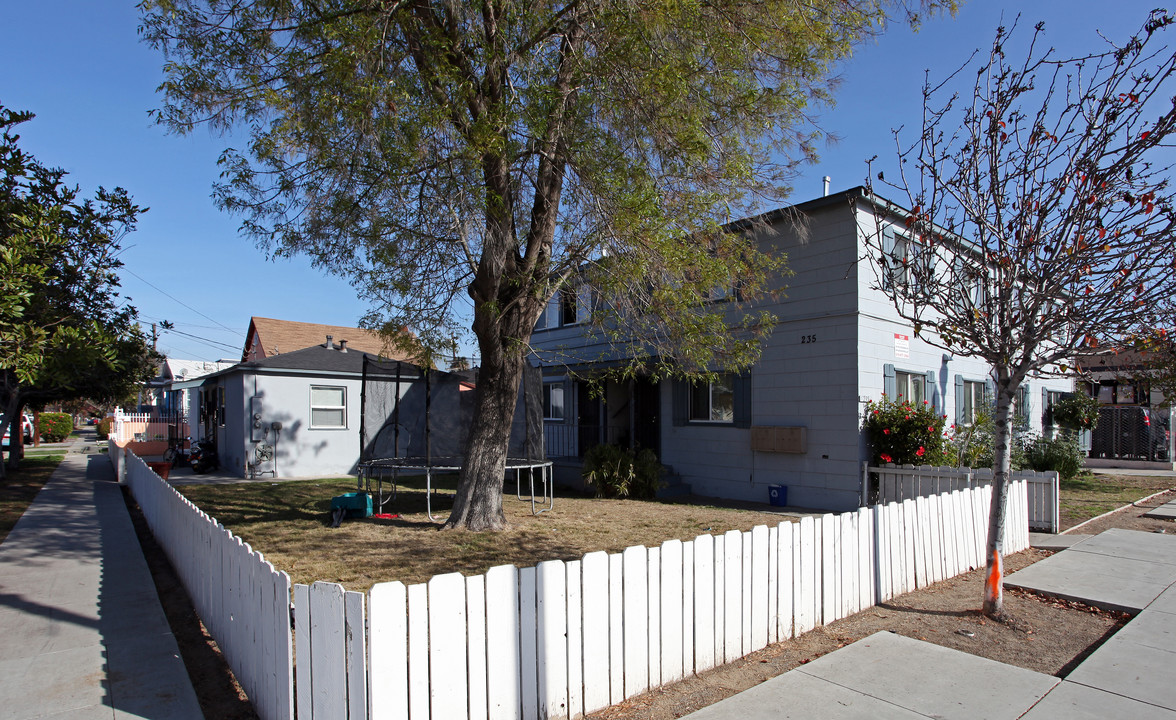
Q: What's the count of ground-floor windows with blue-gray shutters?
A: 6